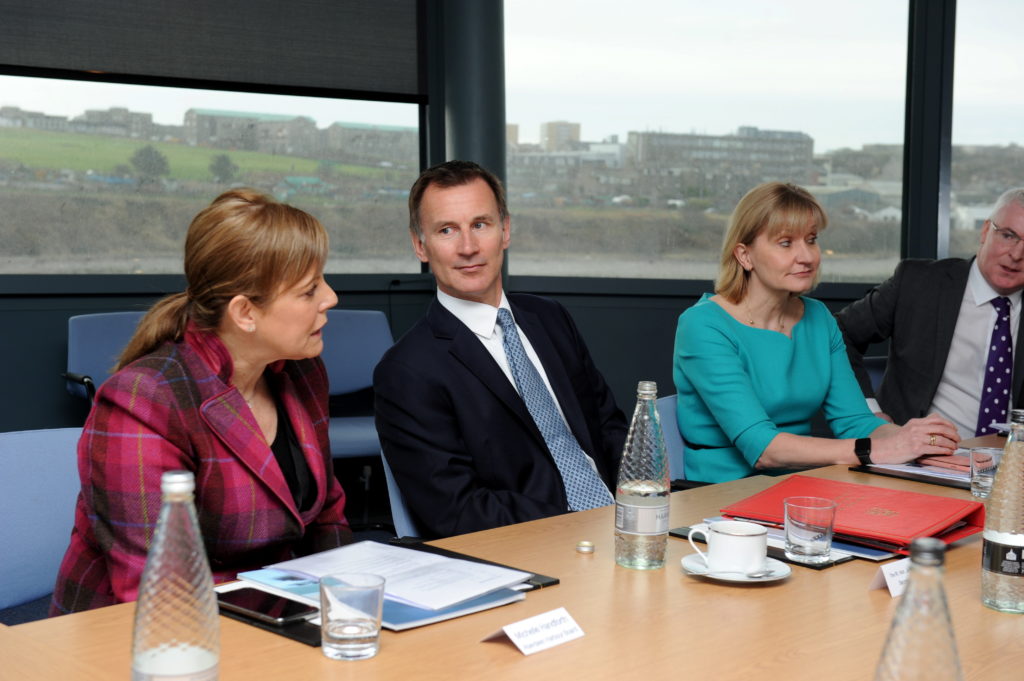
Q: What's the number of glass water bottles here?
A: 4